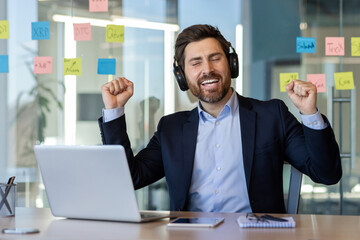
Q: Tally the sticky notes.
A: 15